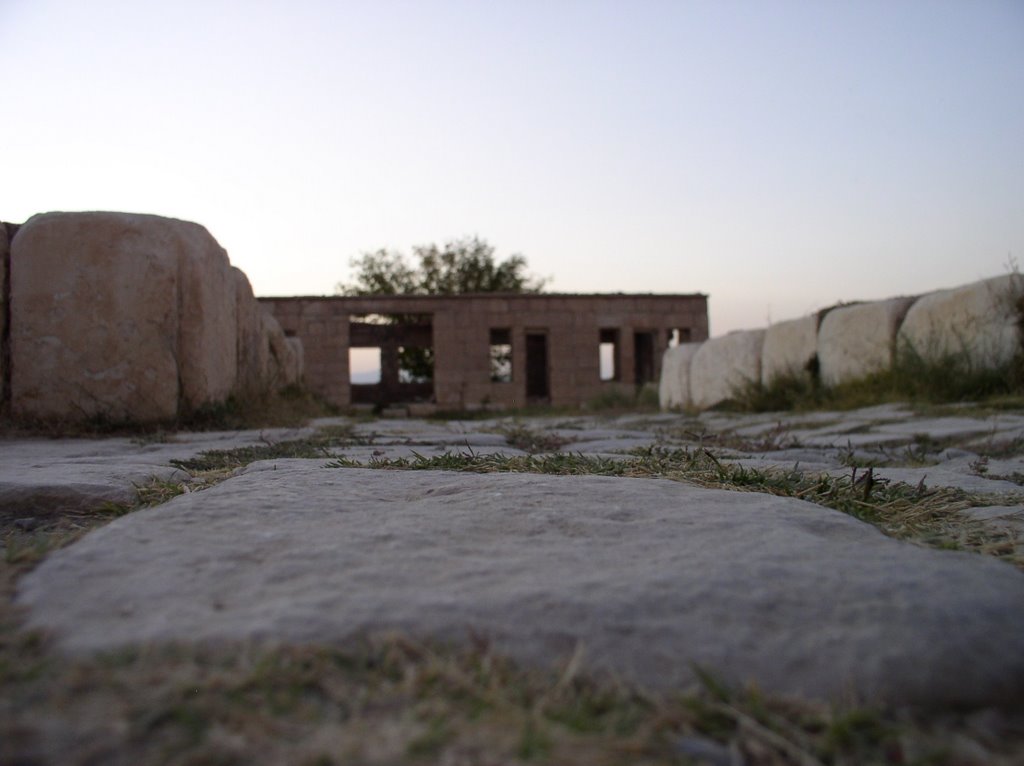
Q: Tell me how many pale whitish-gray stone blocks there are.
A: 5